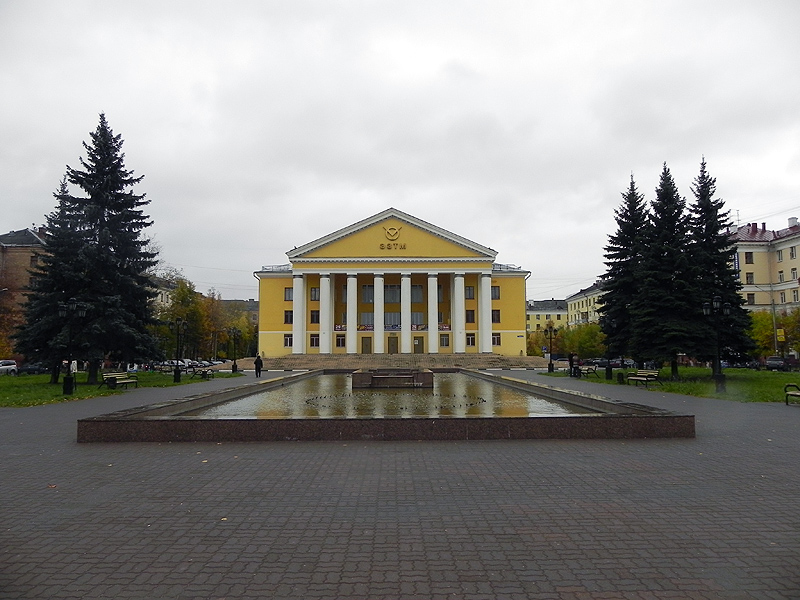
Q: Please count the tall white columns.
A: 8